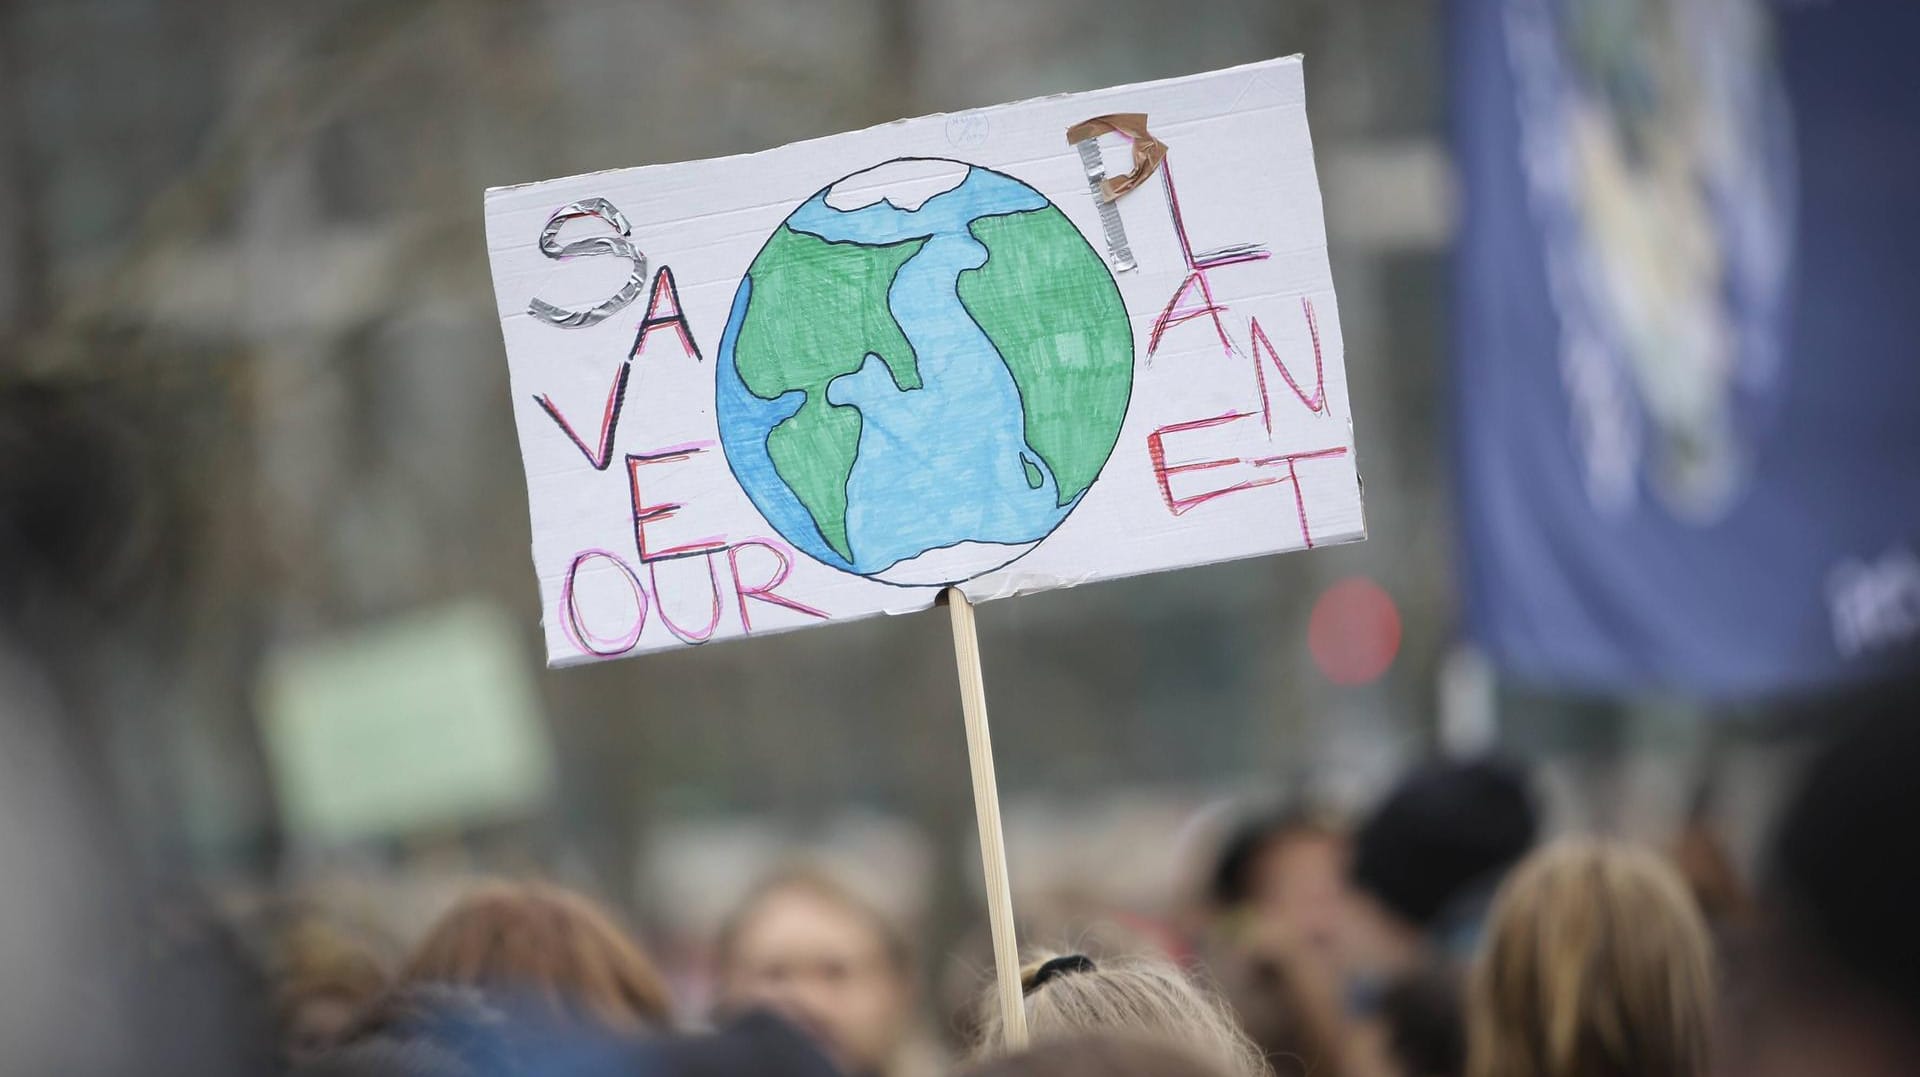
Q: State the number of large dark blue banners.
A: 1